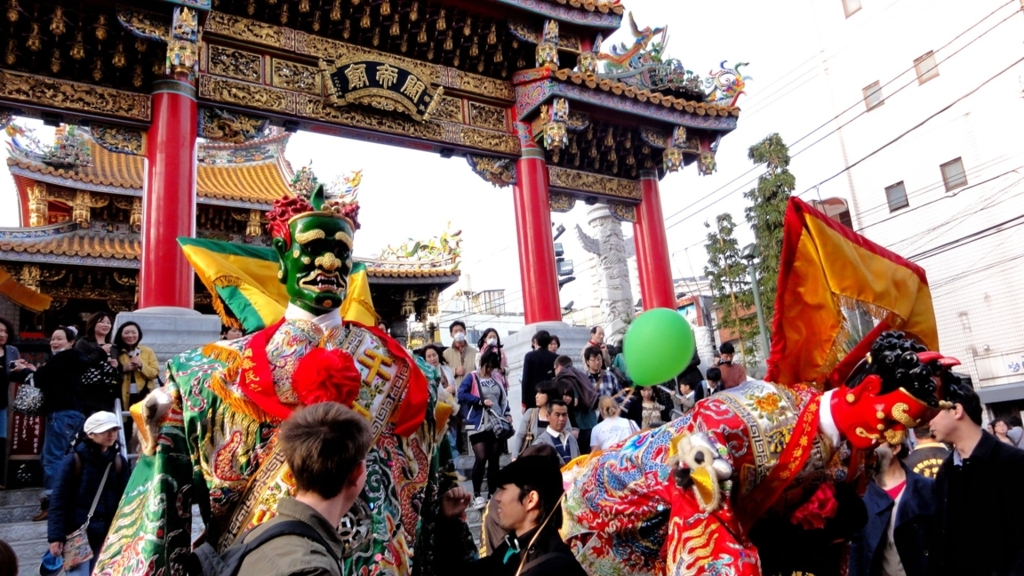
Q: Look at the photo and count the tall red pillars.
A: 3